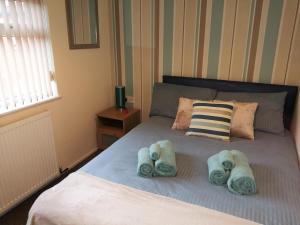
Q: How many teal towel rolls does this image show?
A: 6